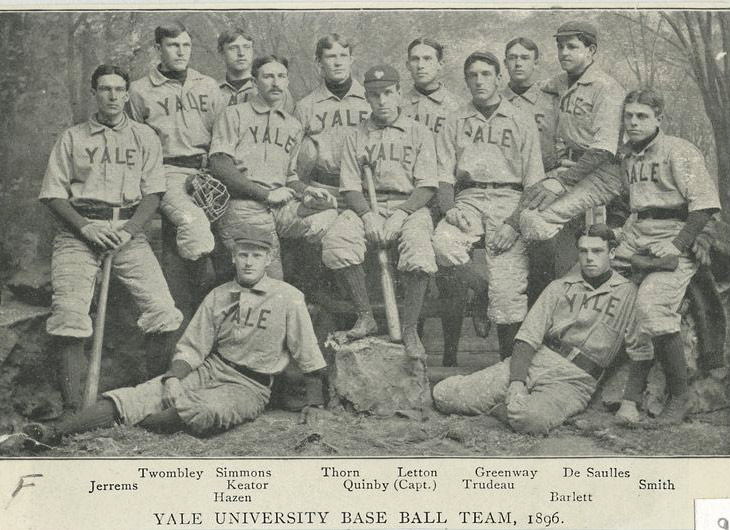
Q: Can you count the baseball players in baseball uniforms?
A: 13